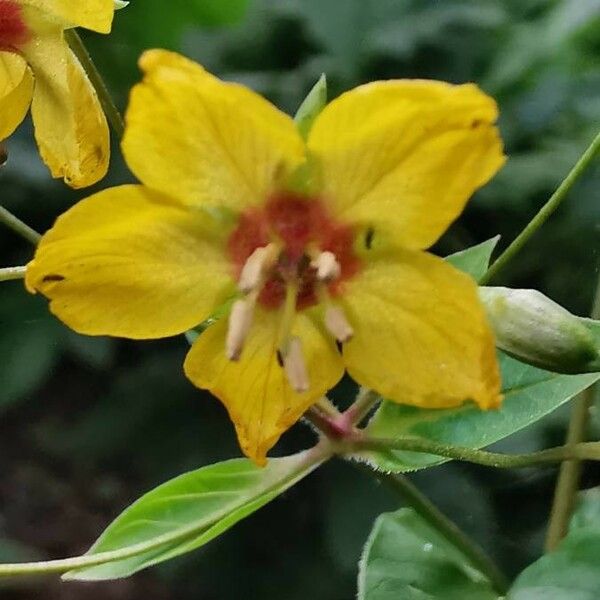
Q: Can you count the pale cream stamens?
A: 5